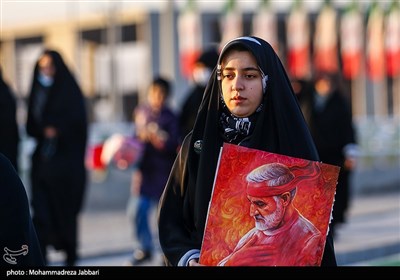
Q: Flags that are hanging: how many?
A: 8